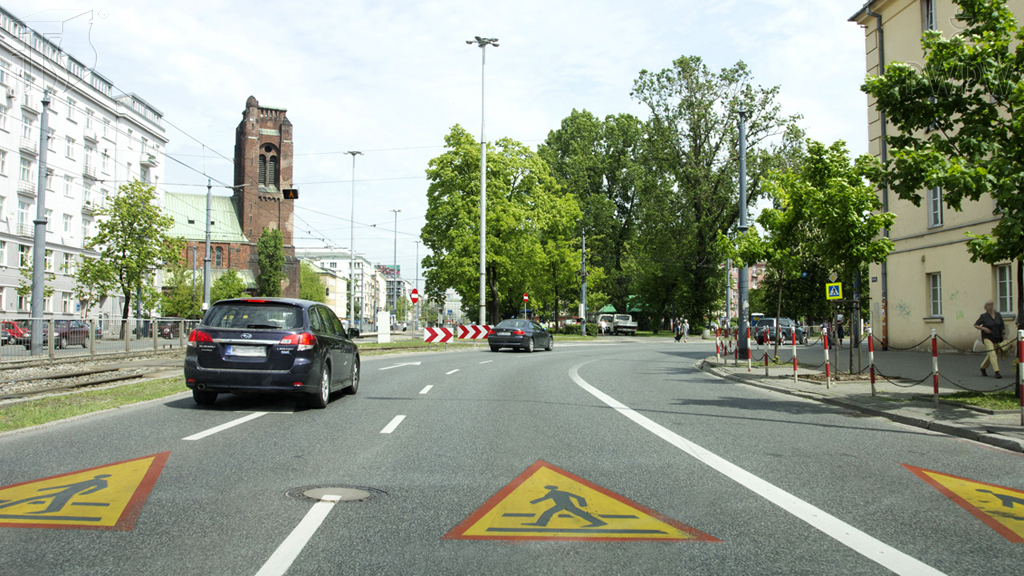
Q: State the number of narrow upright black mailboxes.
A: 0